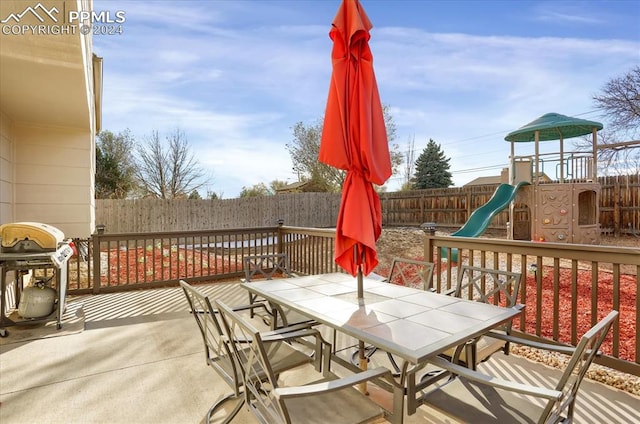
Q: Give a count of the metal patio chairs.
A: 6